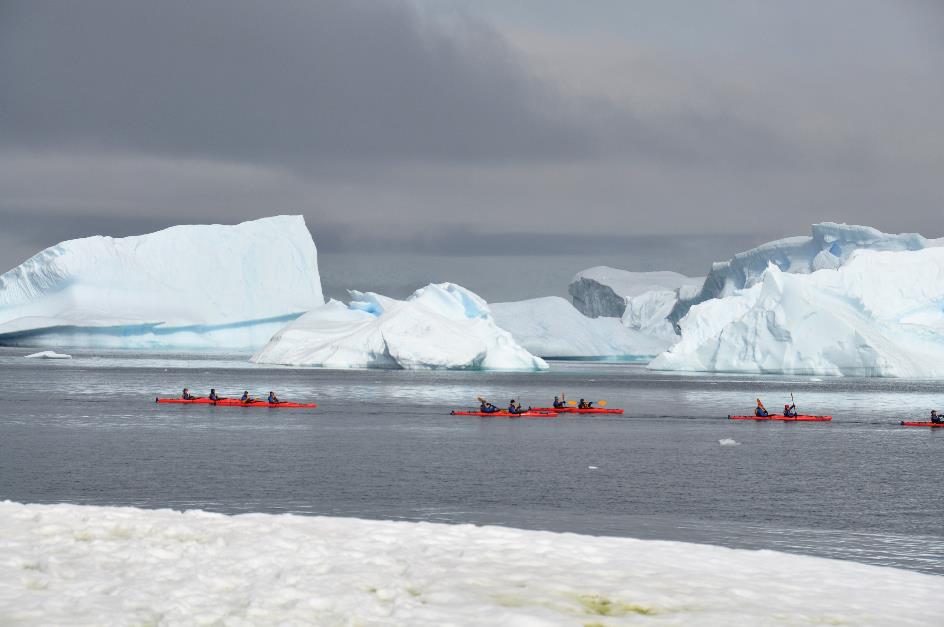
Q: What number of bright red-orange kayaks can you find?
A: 6